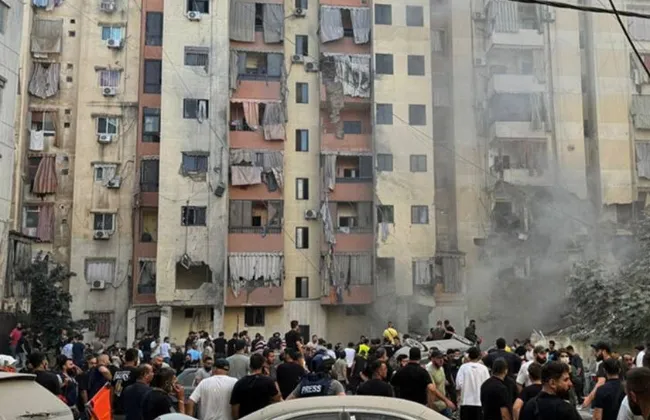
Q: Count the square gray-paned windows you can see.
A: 10